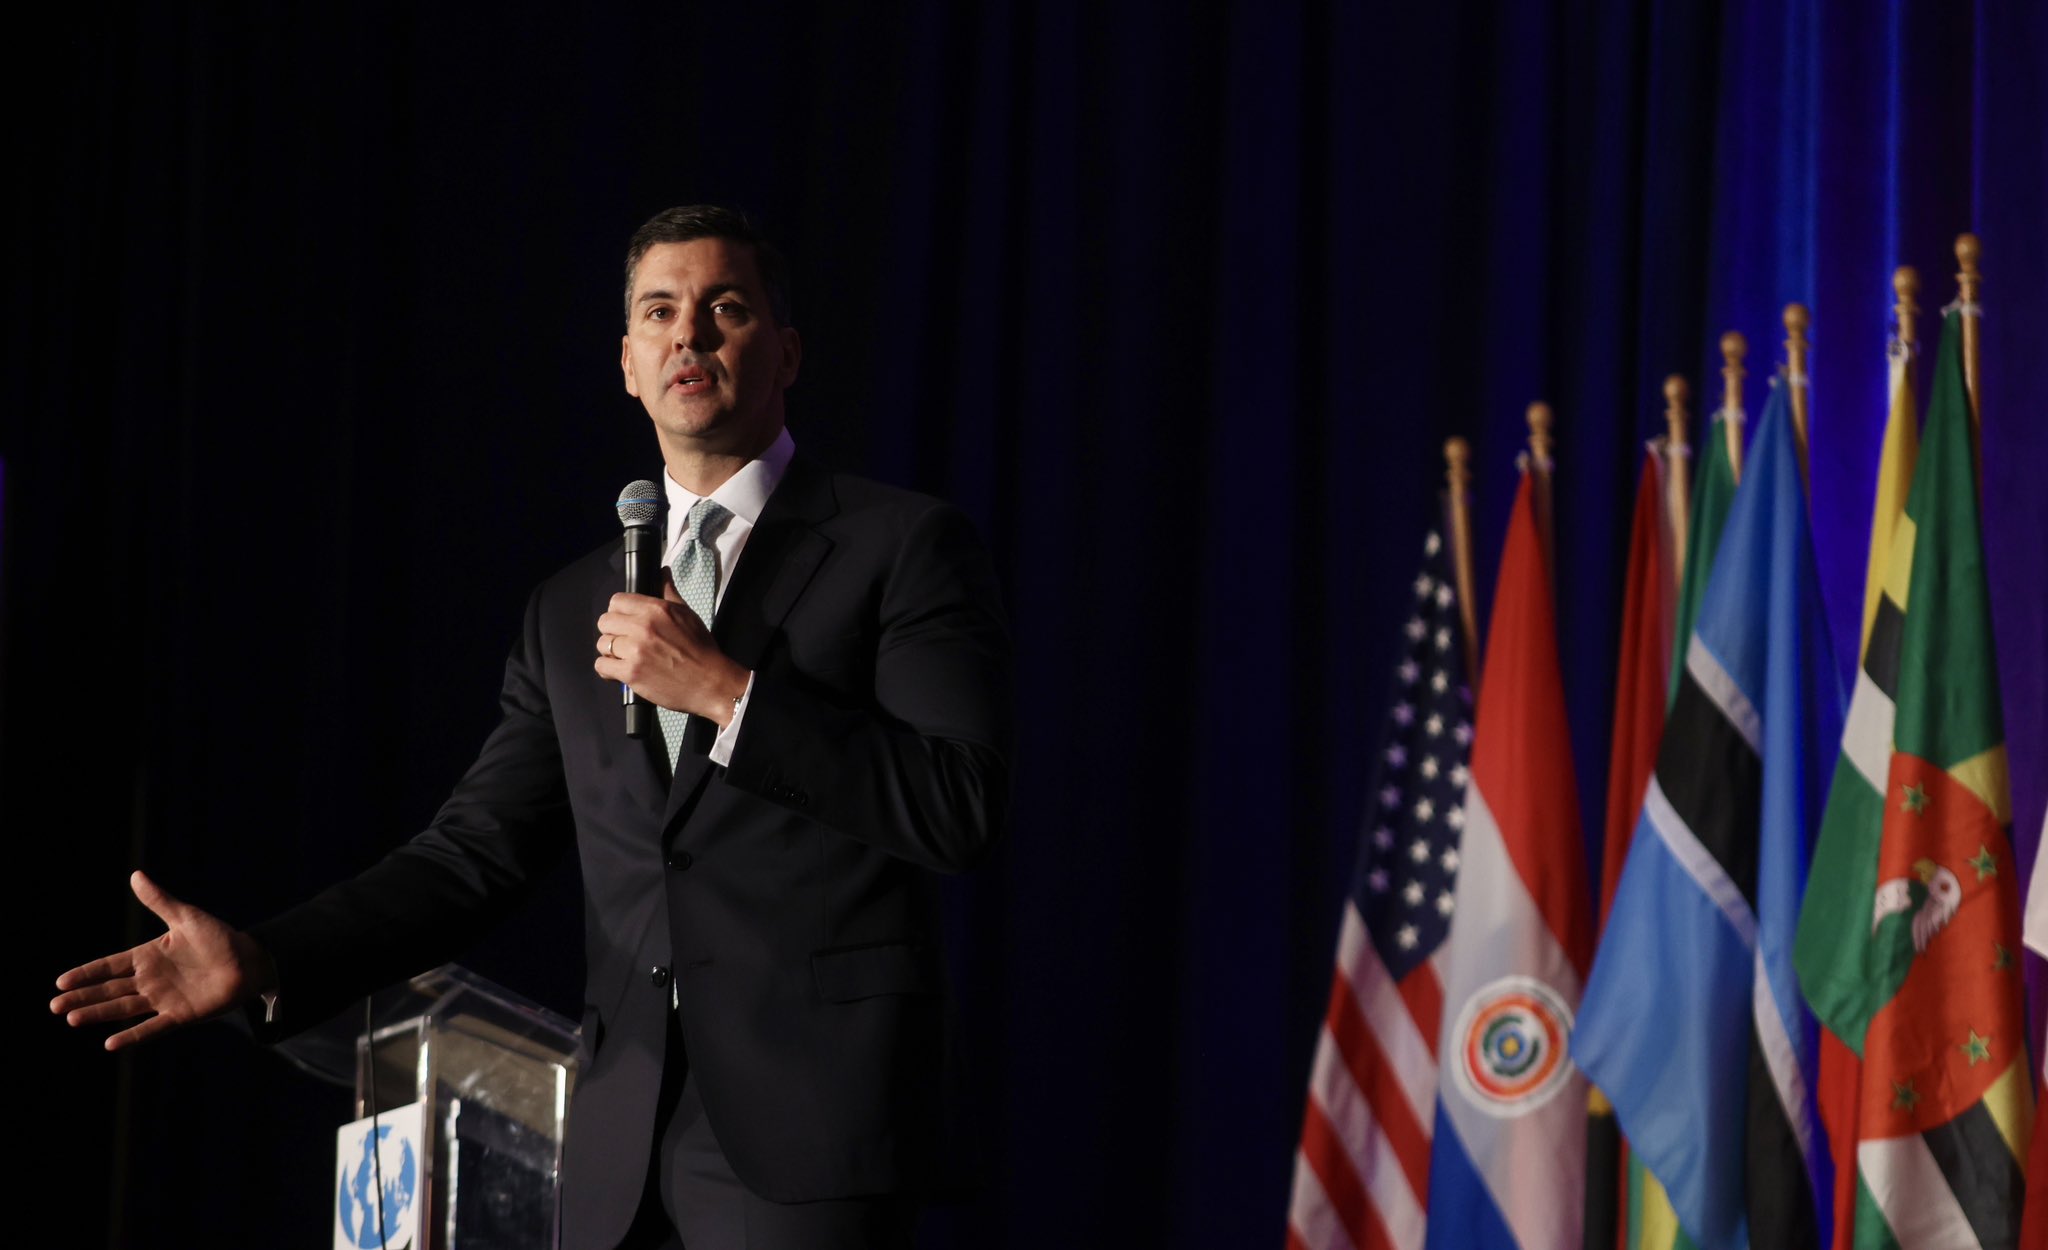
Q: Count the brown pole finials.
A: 7